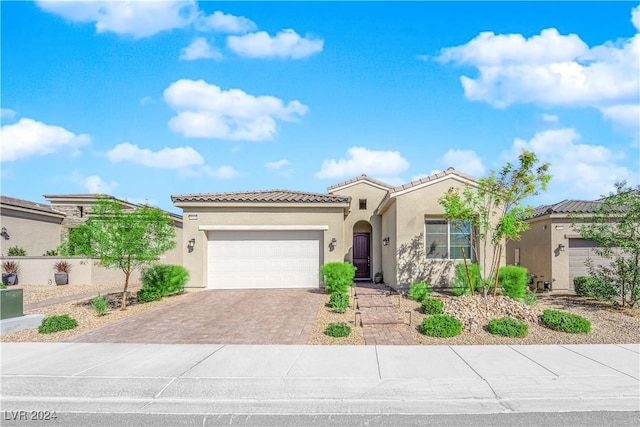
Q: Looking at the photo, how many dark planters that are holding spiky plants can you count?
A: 2